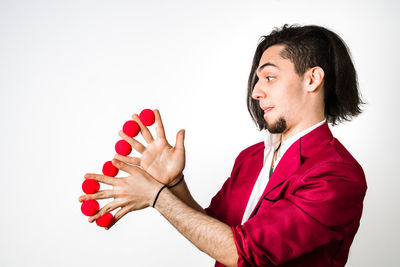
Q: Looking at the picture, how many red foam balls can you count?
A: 7